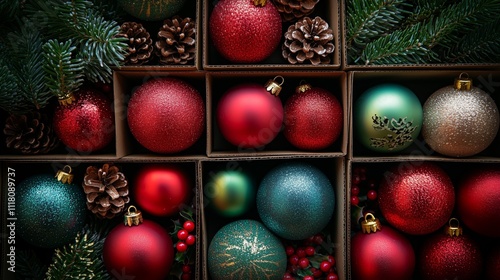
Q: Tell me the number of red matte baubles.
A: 5